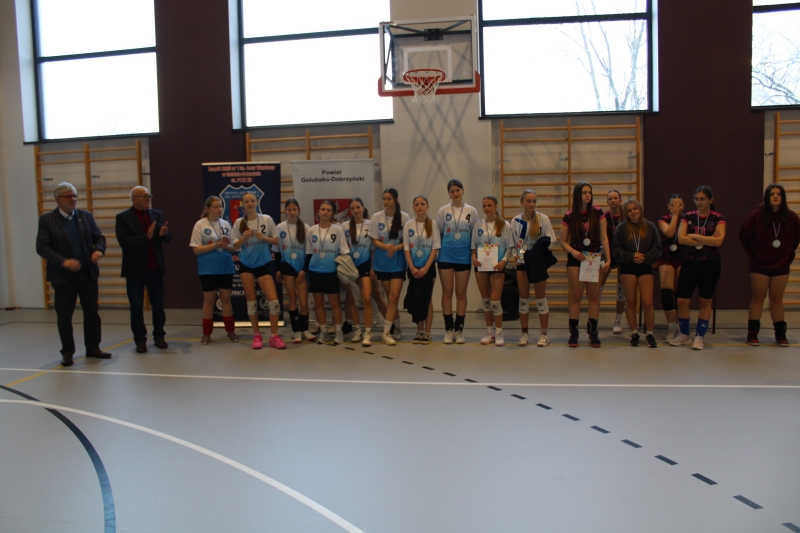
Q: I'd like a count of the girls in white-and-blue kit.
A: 10